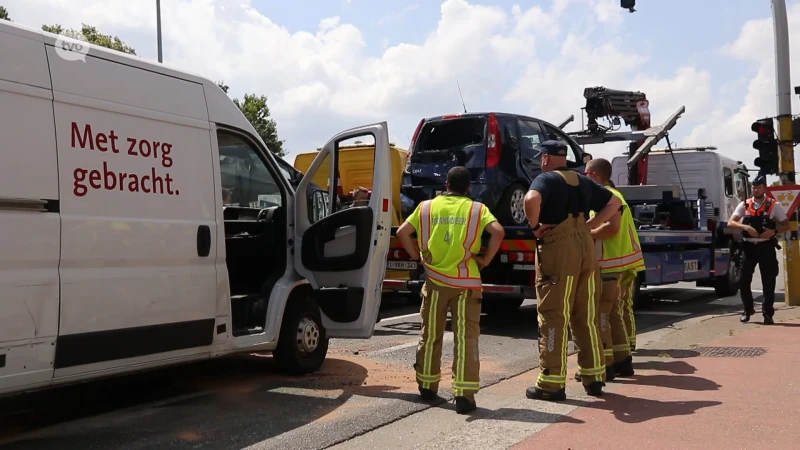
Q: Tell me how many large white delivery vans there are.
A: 1